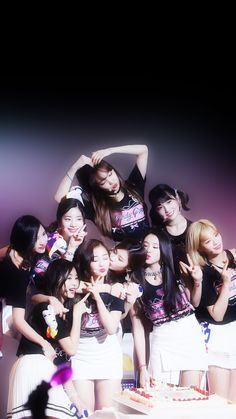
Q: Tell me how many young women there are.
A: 9